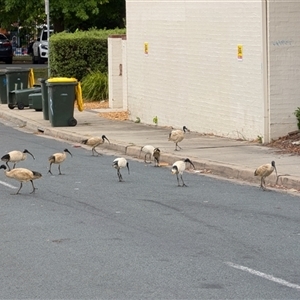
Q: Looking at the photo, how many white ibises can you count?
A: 10